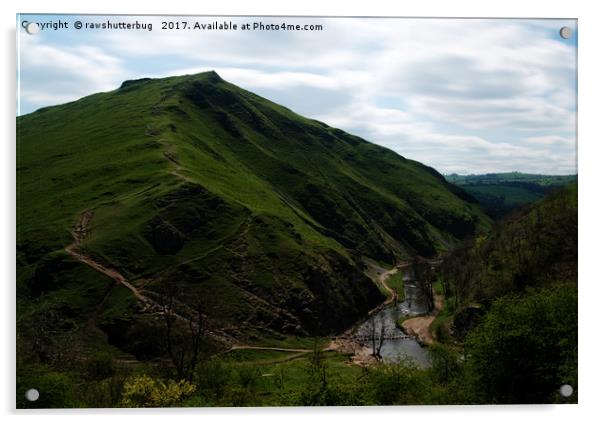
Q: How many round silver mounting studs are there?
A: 4